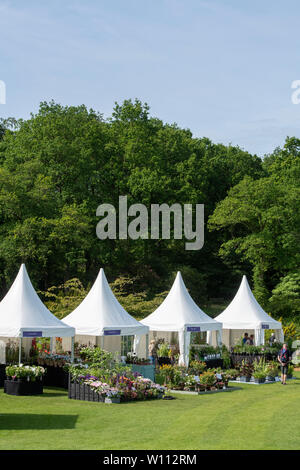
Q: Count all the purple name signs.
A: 4